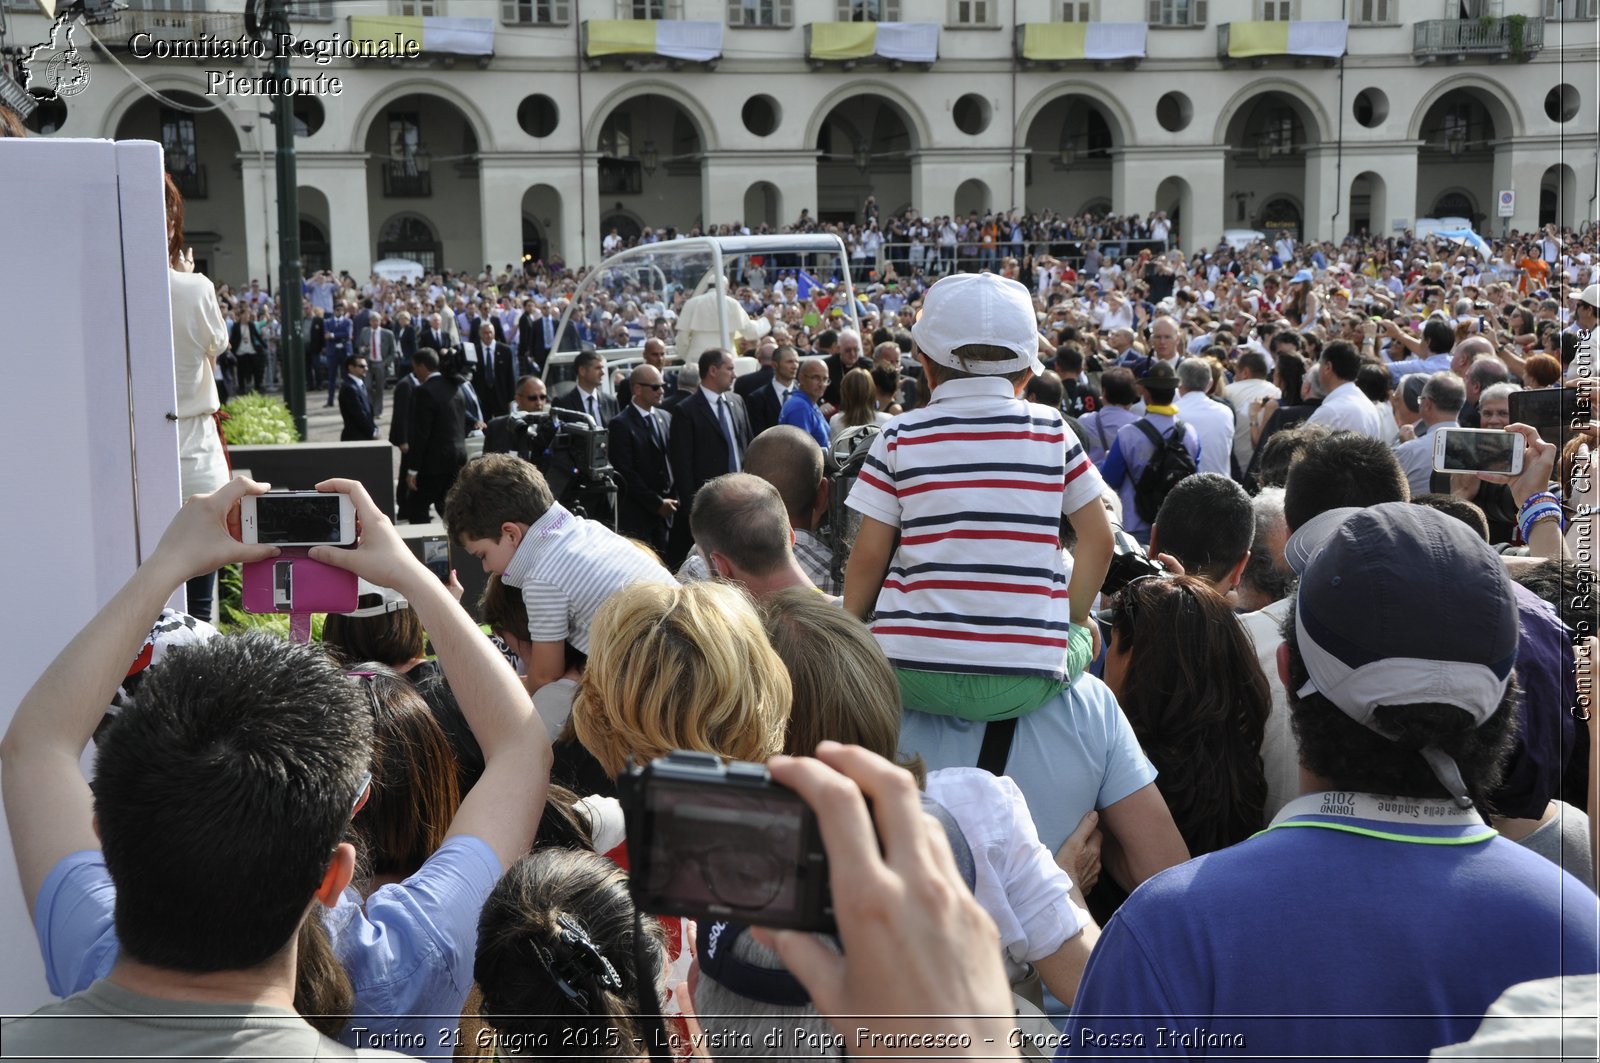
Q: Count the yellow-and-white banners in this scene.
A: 5